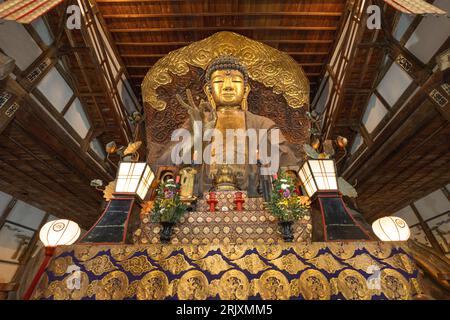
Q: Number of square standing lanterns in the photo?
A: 2